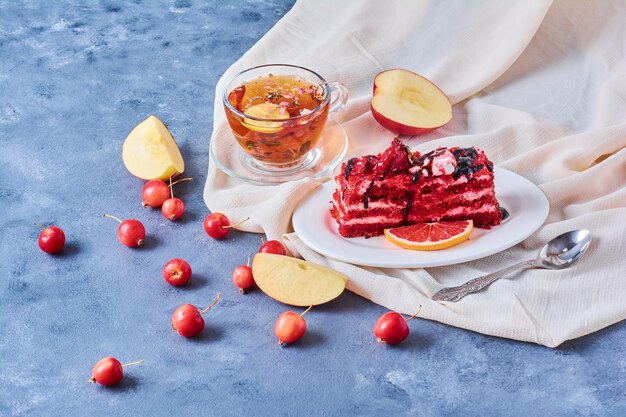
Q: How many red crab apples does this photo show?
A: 12